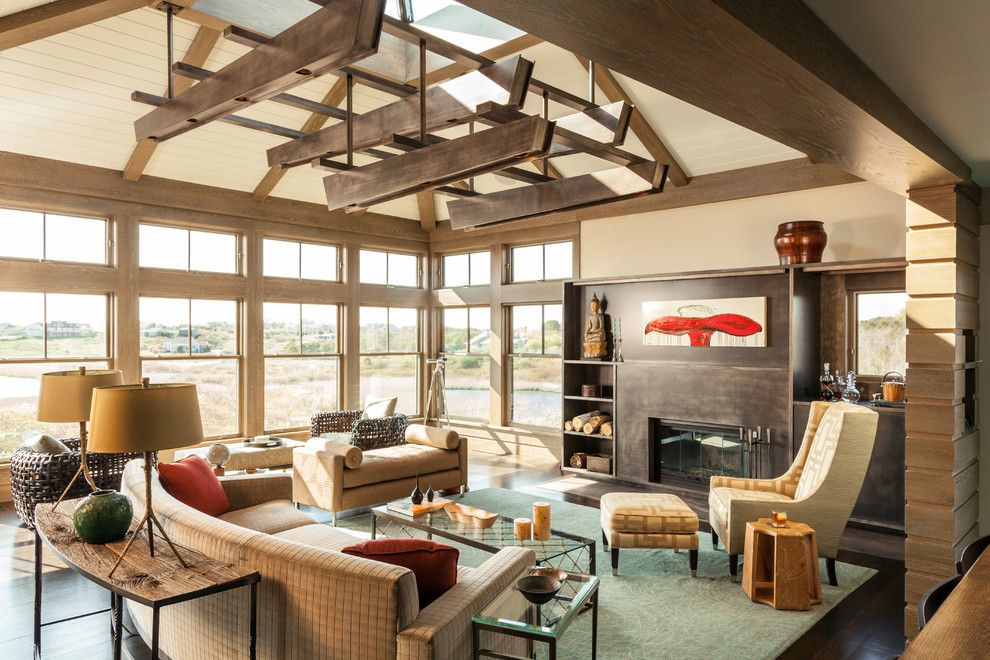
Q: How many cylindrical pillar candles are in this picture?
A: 2